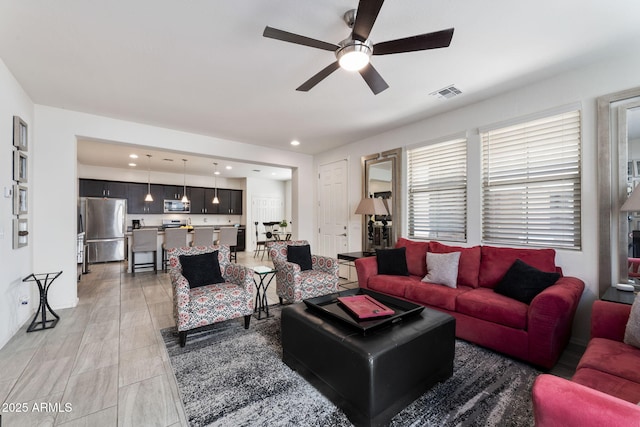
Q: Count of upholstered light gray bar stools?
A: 4